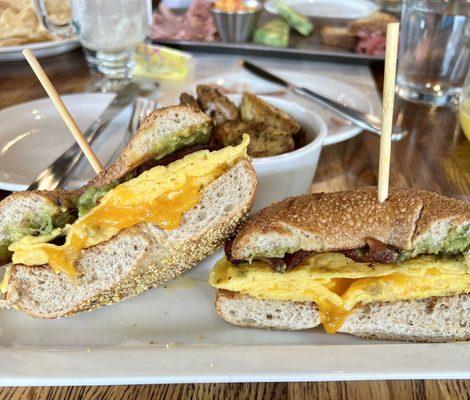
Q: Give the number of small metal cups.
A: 1